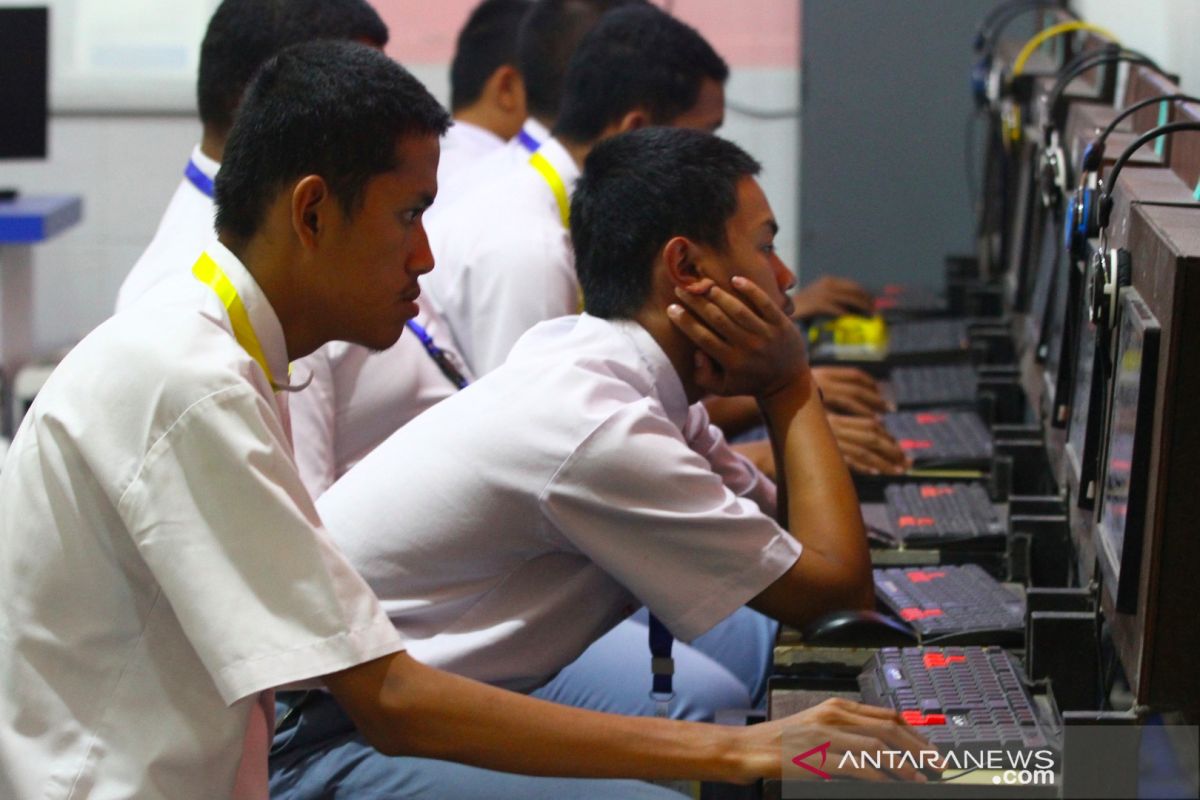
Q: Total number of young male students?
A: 6